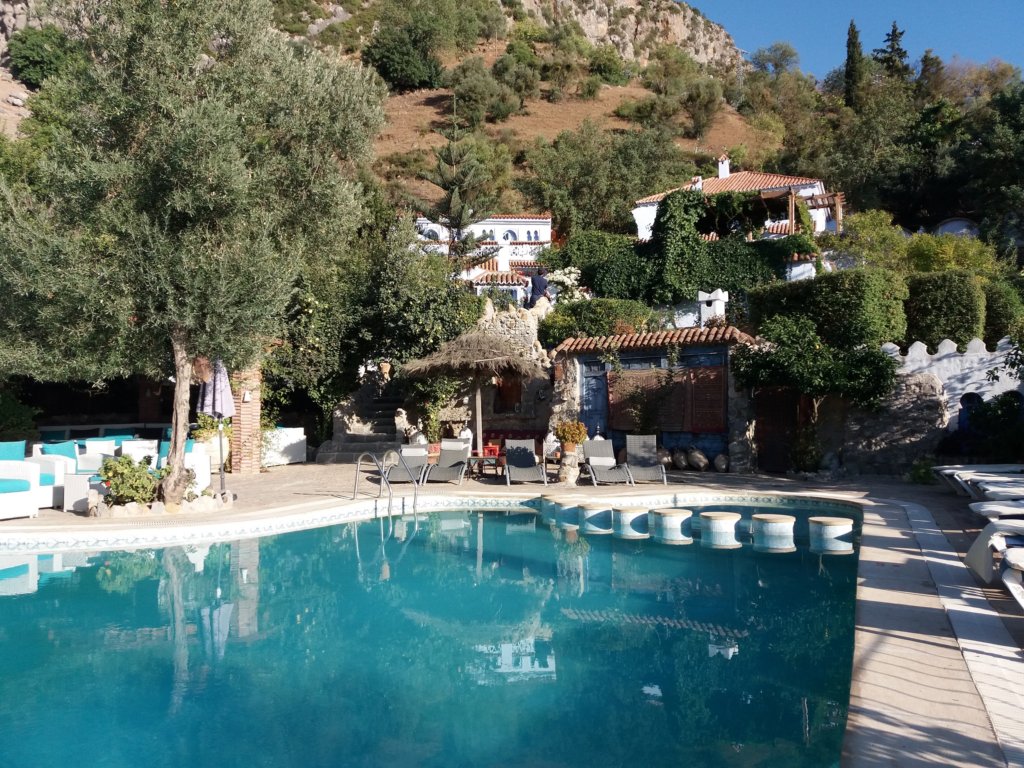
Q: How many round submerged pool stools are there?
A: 8